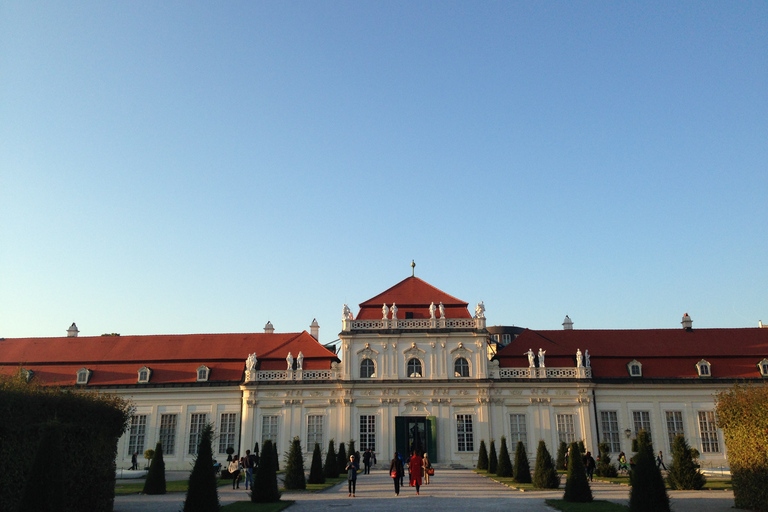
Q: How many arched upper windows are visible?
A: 3